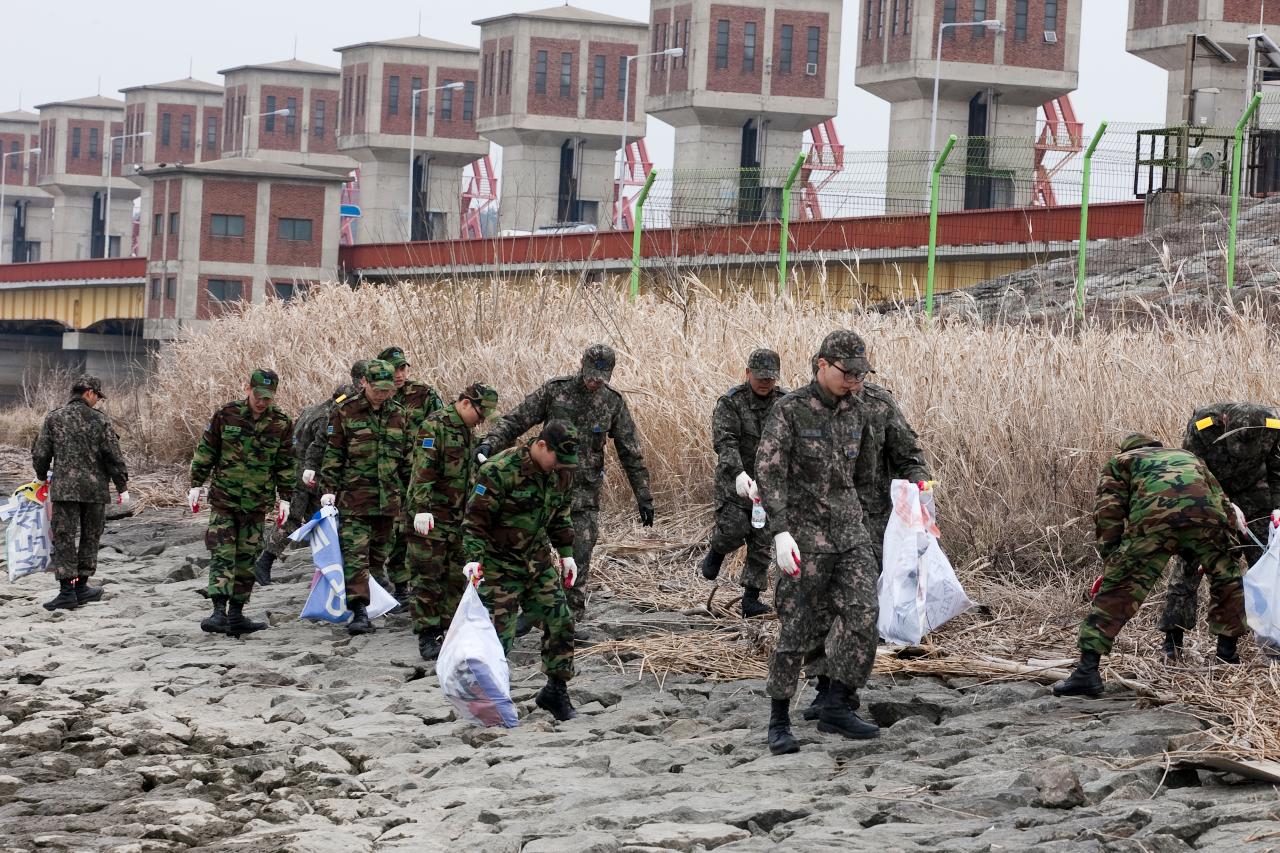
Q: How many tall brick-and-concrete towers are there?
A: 9